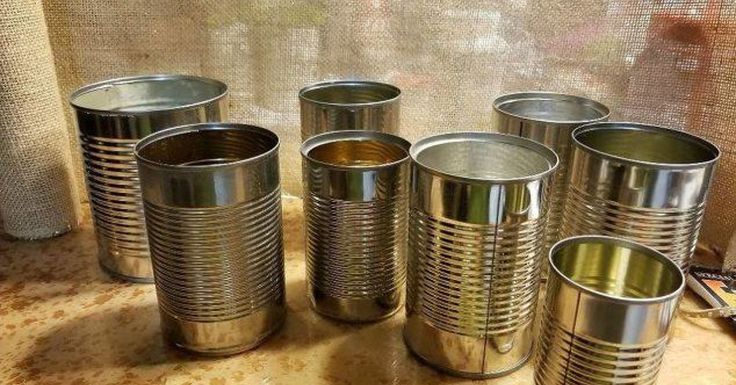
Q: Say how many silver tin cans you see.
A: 8